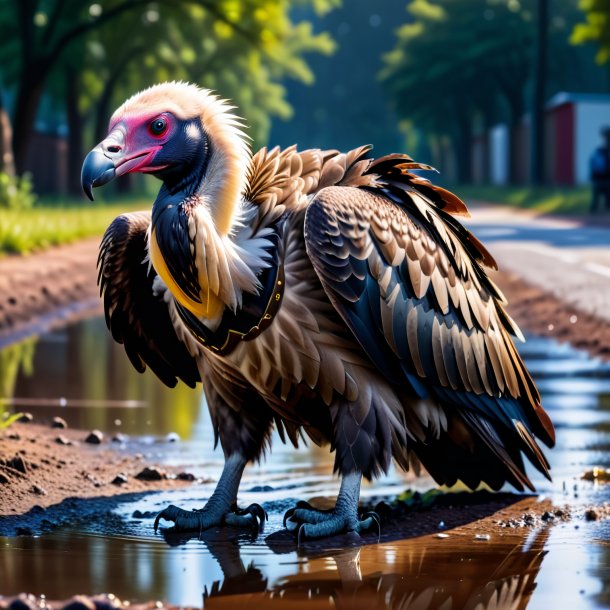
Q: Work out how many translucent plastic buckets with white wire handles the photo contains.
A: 0